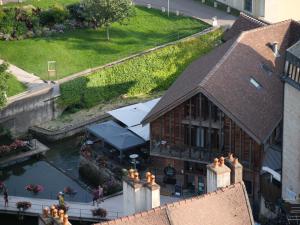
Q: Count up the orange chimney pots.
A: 13